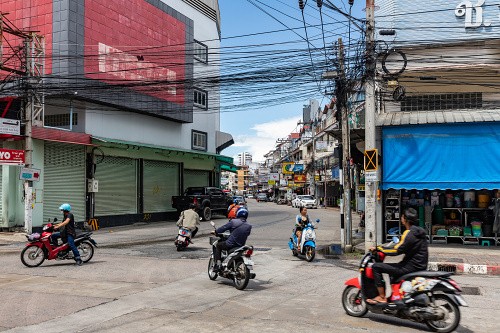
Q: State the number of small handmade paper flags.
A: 0